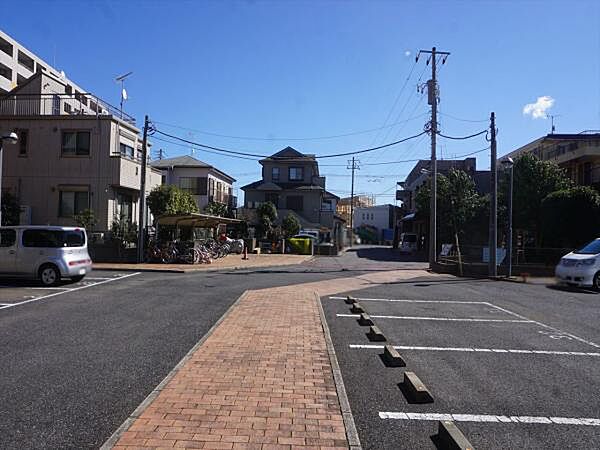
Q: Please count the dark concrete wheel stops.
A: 7